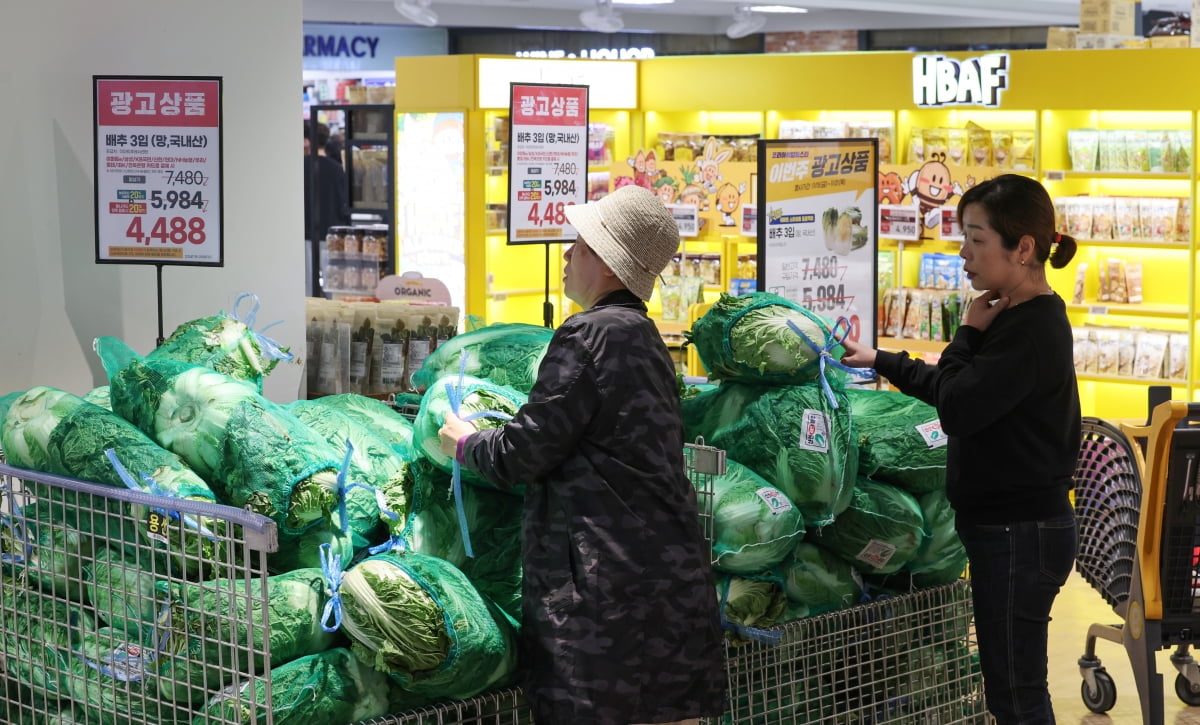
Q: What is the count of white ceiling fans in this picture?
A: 3